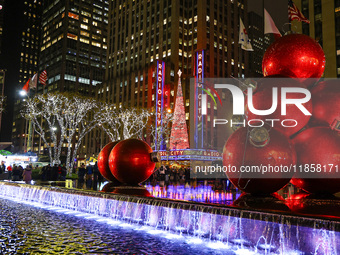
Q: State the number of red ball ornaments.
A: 7